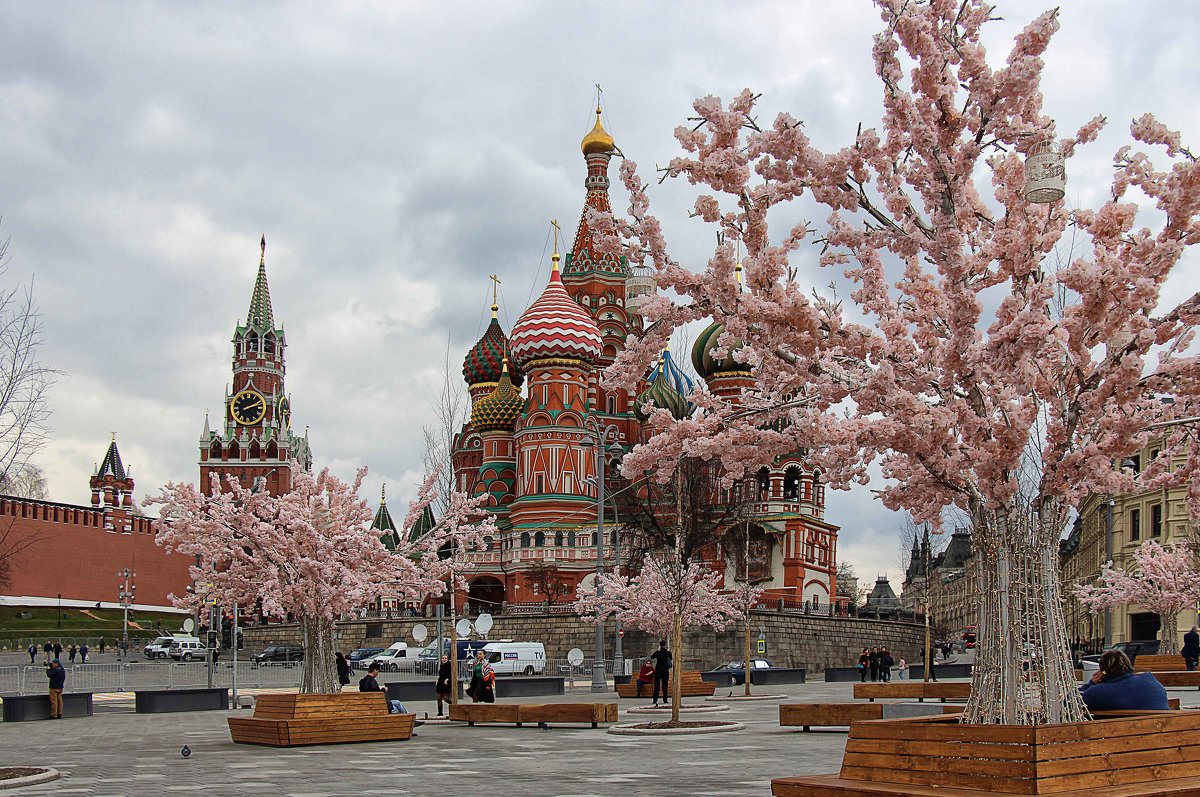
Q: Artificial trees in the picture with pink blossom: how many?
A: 4